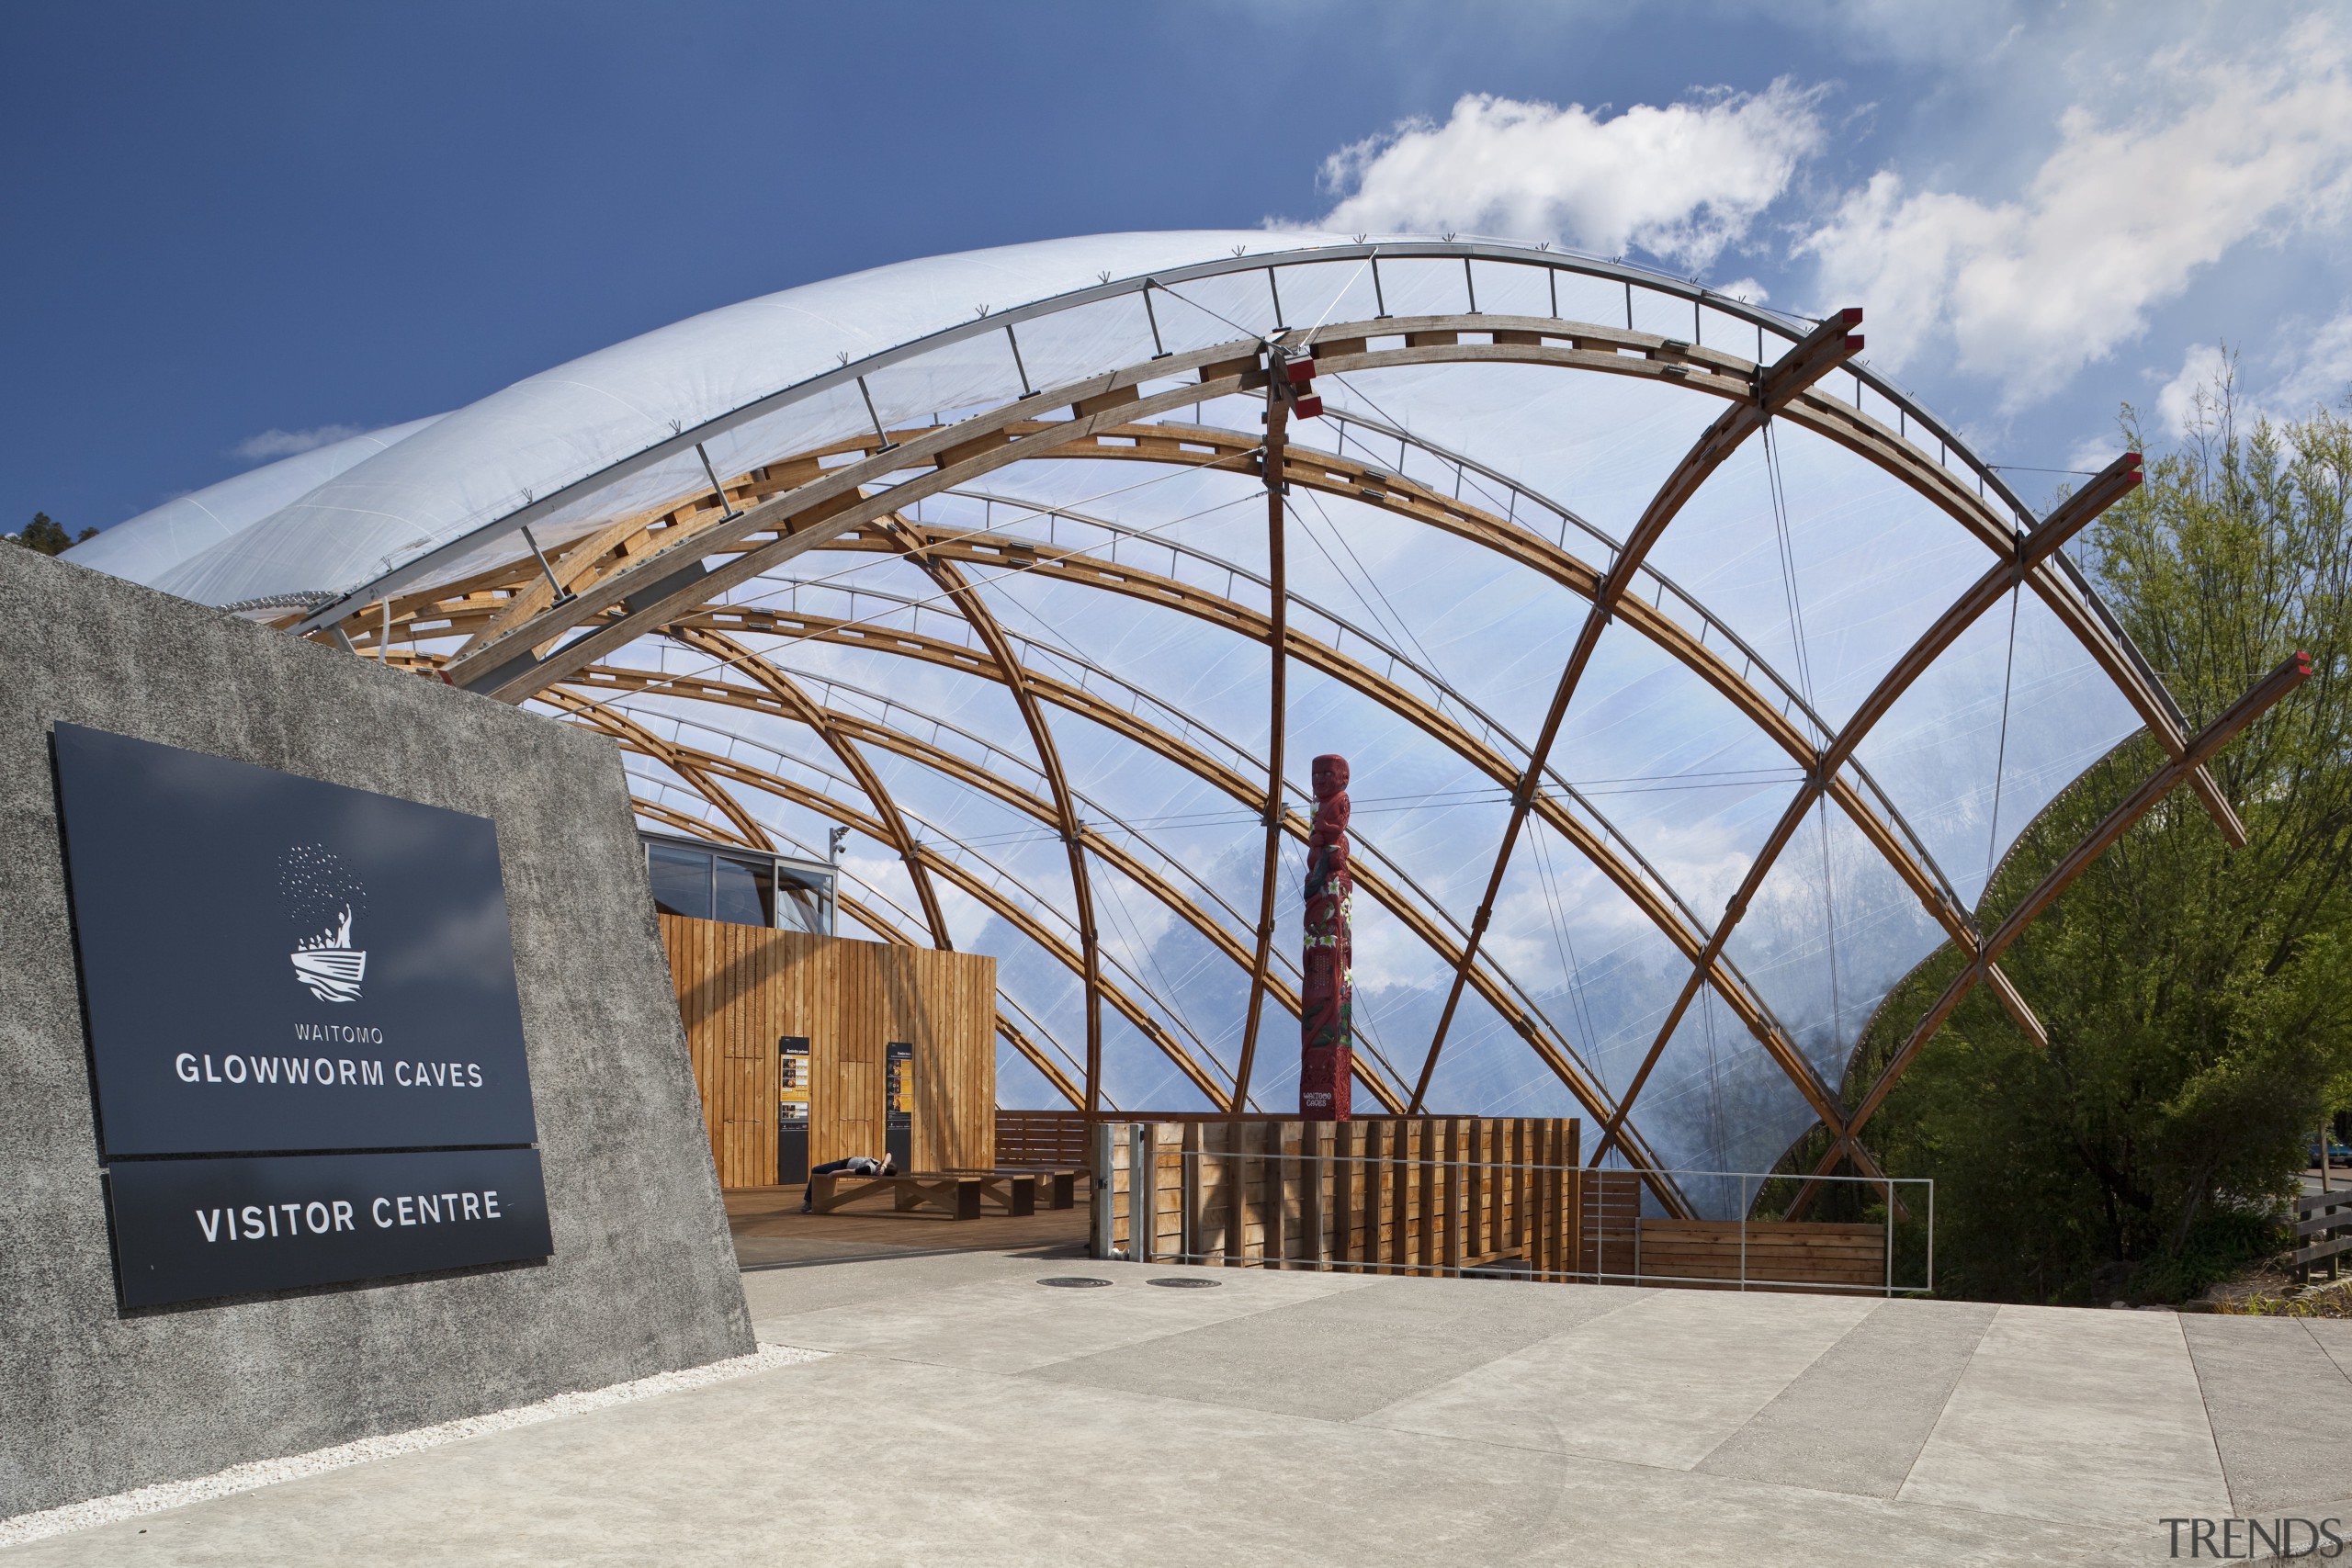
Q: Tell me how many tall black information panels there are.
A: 2